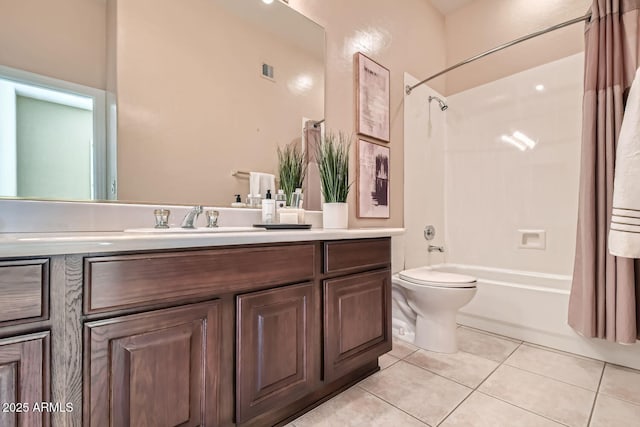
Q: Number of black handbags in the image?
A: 0